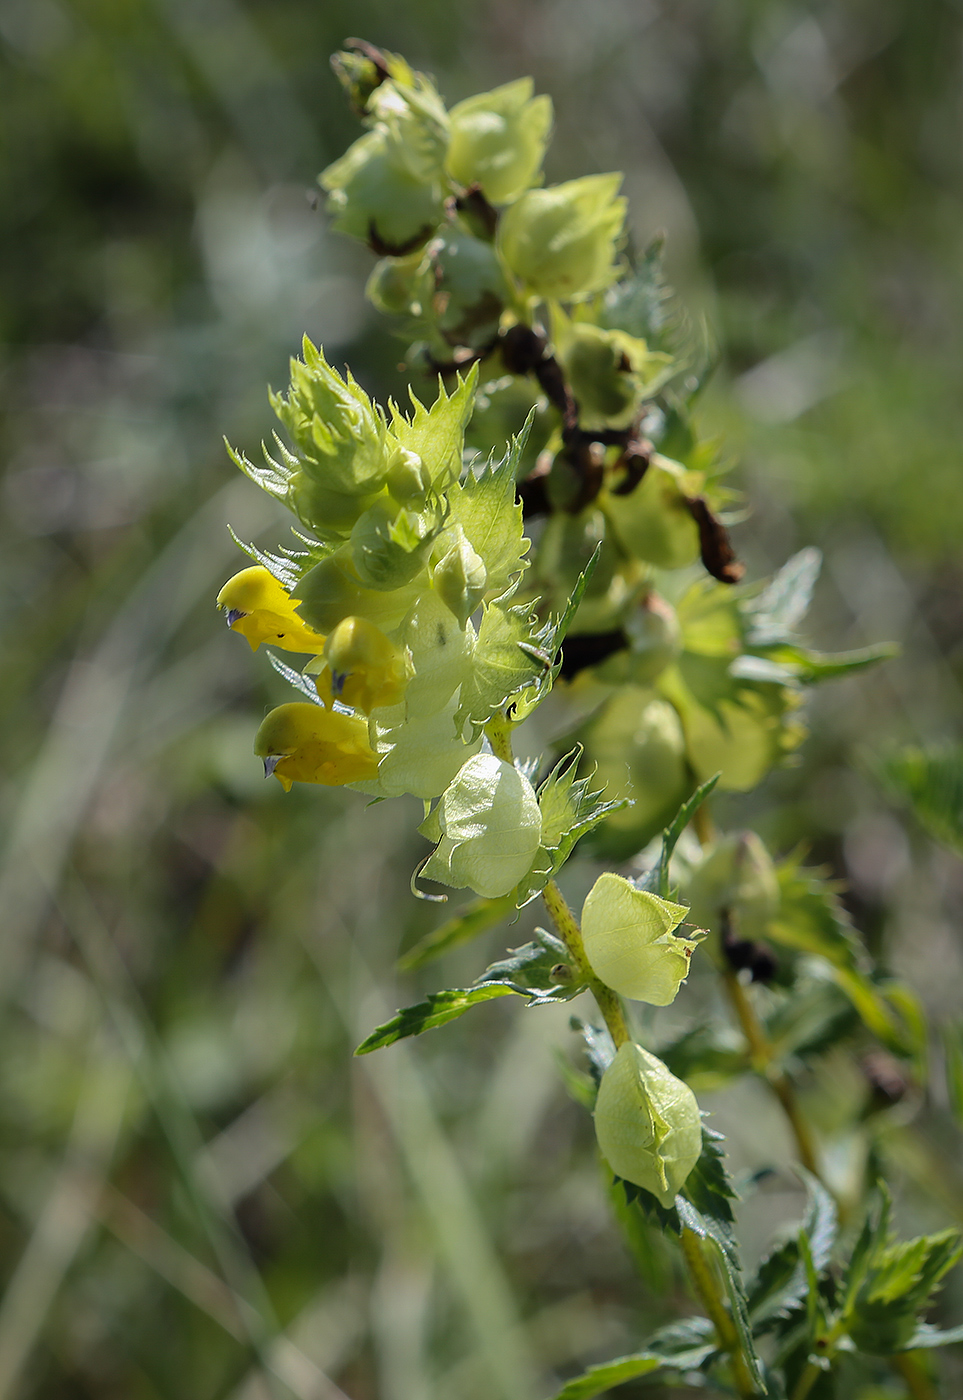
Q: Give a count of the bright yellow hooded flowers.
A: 3